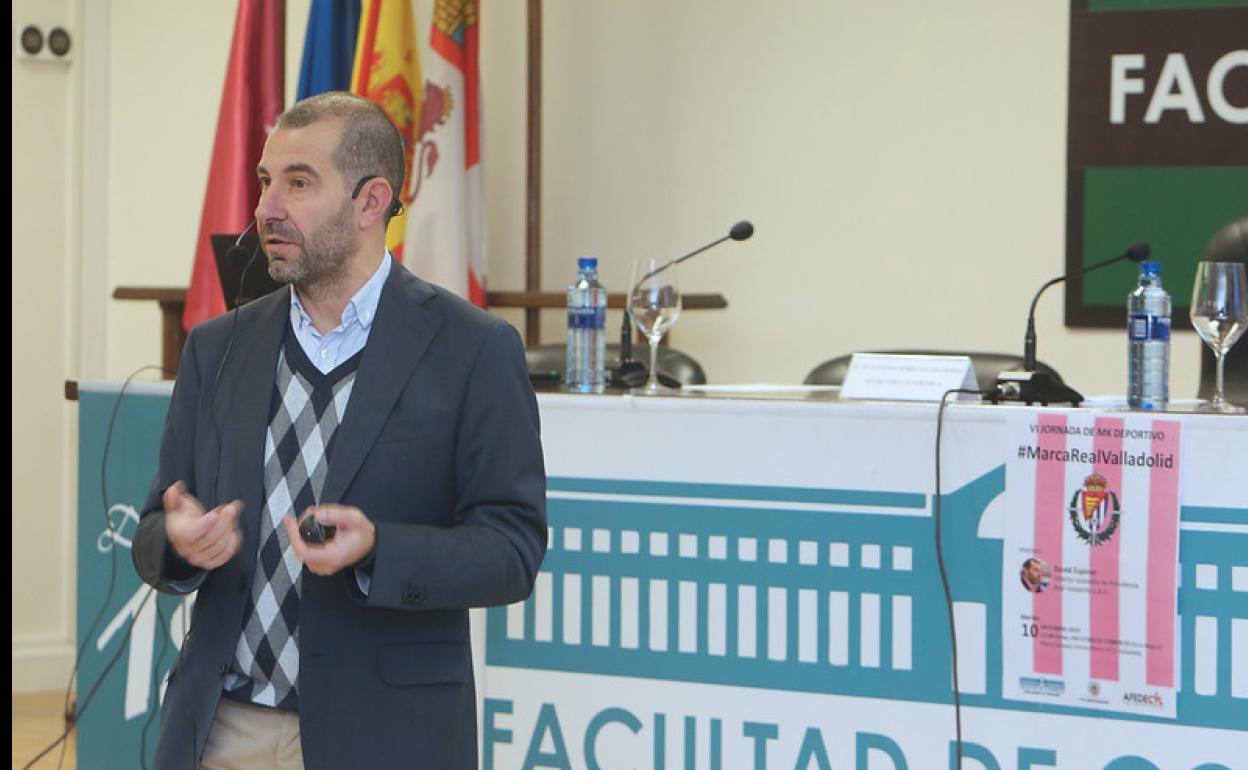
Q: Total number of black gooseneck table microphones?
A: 2